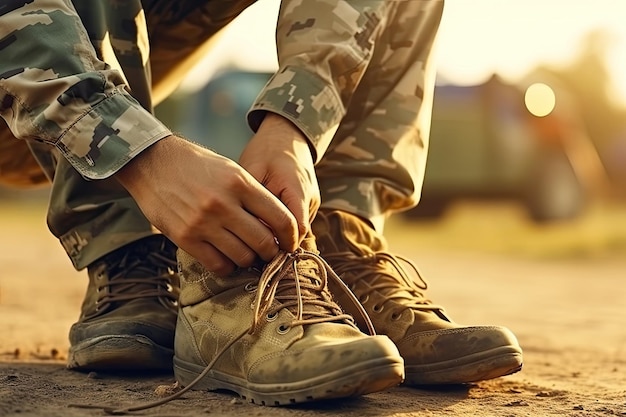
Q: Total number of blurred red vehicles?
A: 0